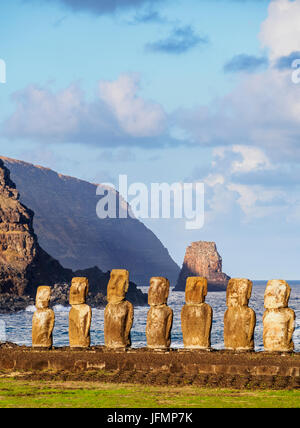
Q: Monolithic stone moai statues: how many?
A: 7